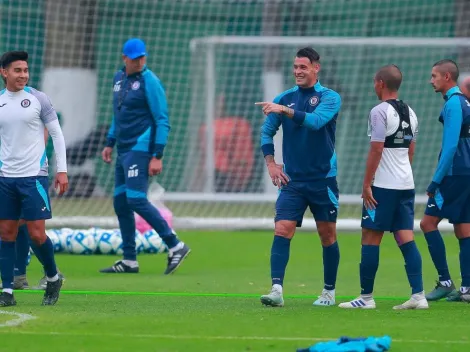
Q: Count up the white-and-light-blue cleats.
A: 2